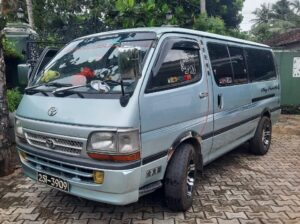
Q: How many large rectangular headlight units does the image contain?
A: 2